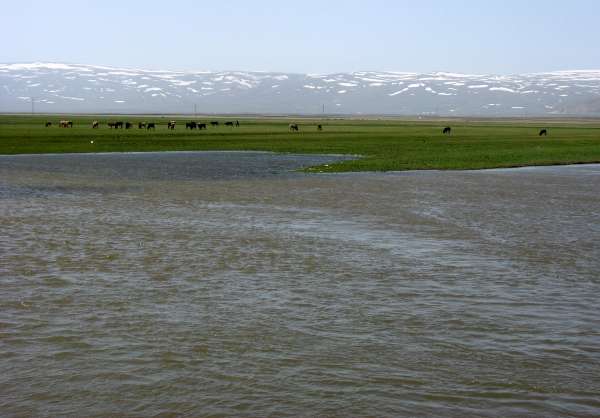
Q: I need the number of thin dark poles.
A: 3